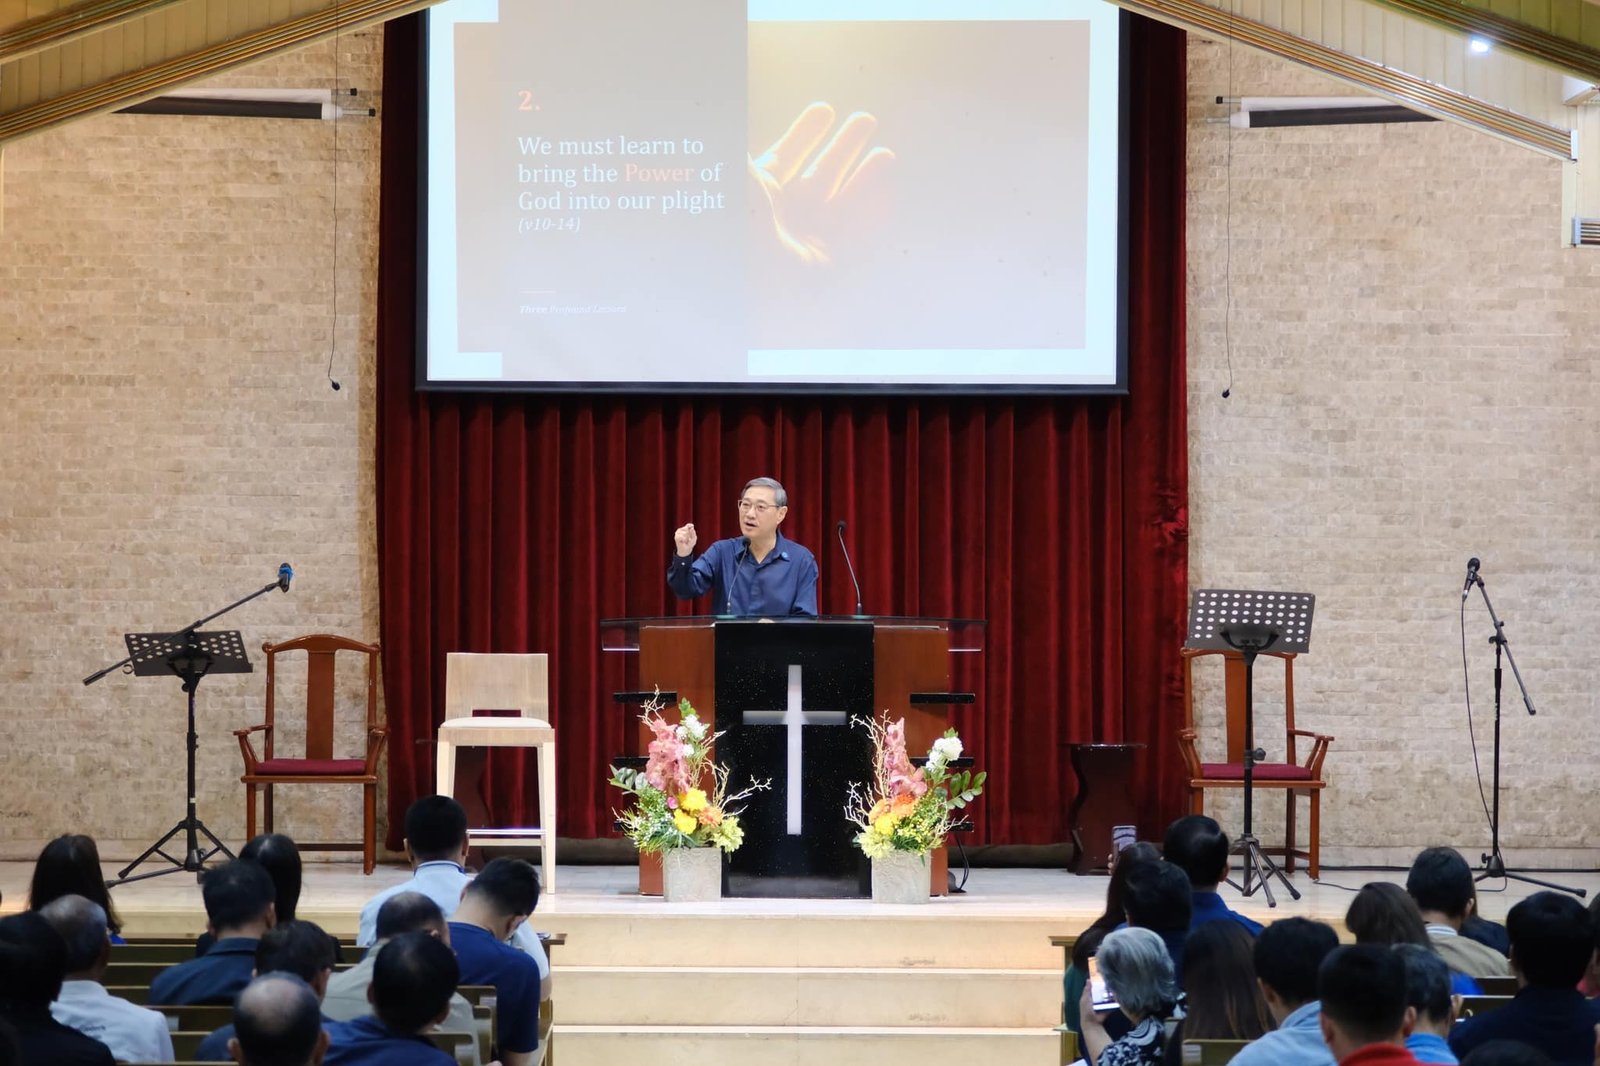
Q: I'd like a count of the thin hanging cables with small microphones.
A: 2